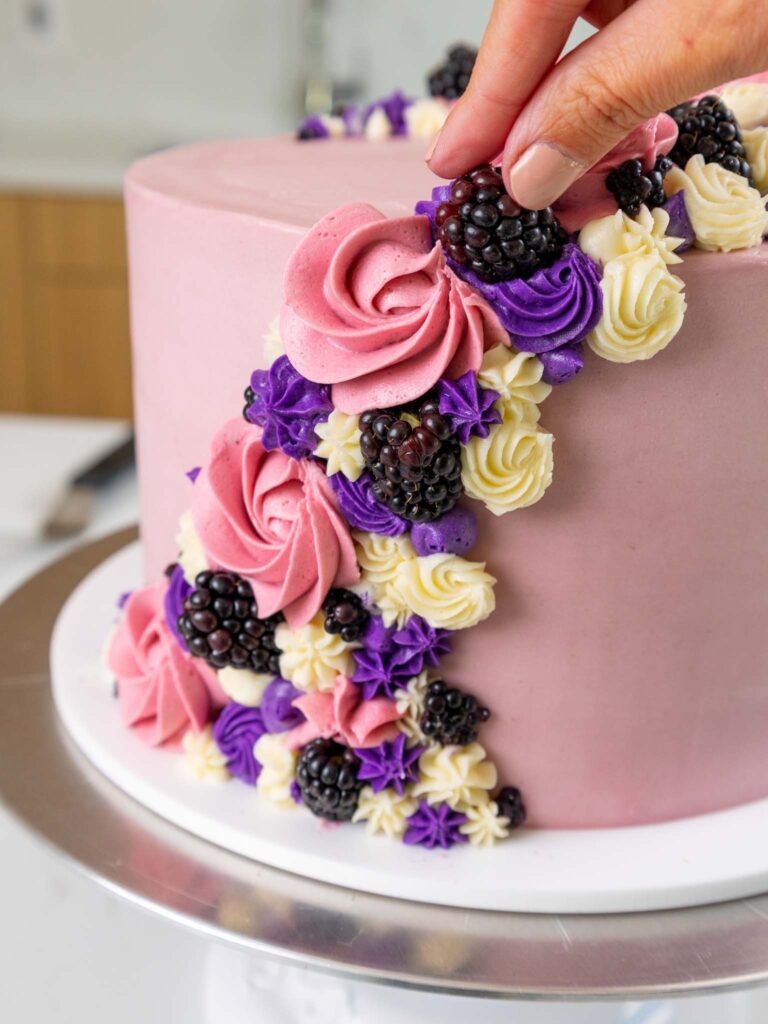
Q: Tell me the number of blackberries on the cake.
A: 11